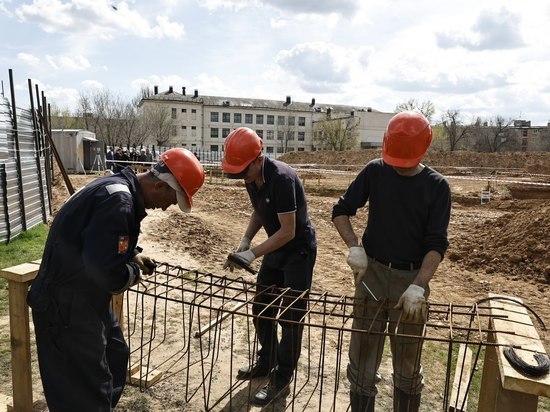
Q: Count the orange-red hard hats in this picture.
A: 3